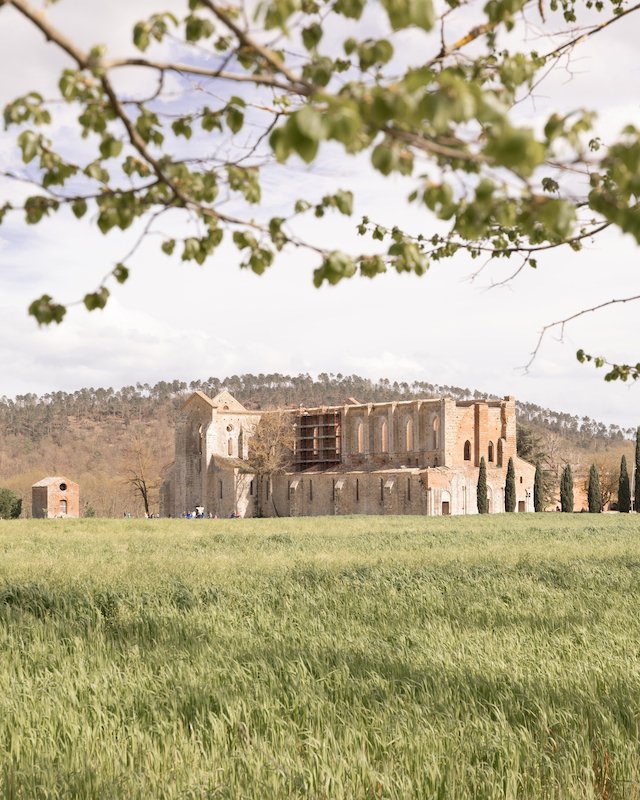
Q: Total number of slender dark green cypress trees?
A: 7